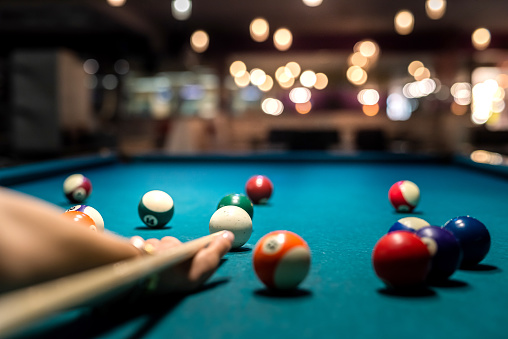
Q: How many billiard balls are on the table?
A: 13